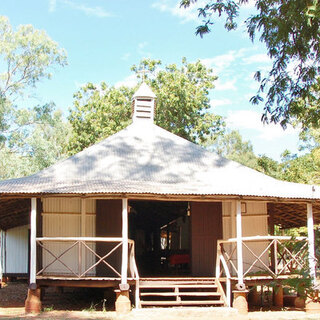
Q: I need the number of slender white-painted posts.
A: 4